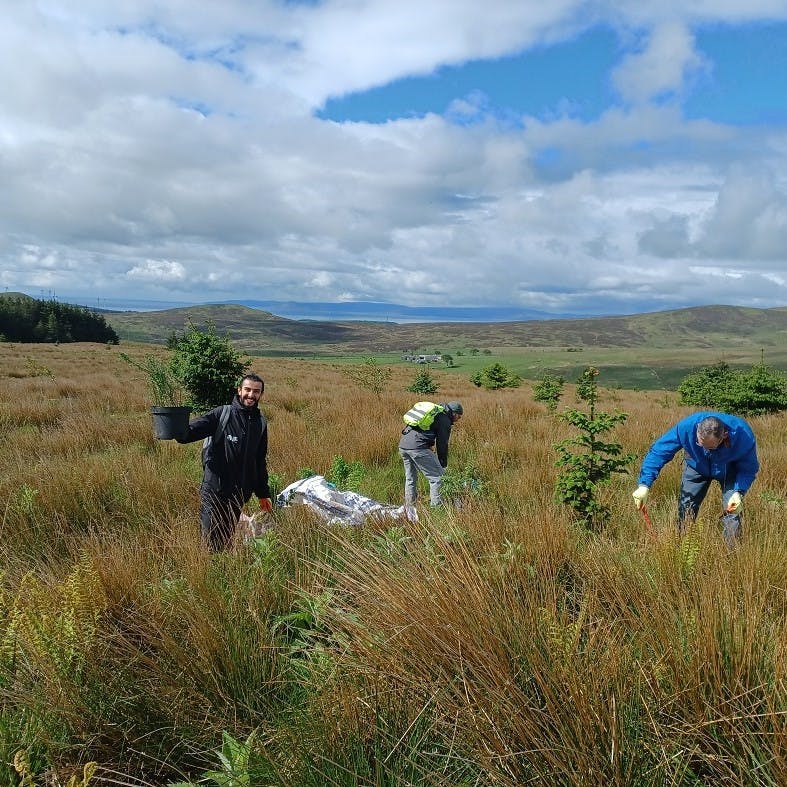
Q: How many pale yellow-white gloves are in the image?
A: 2